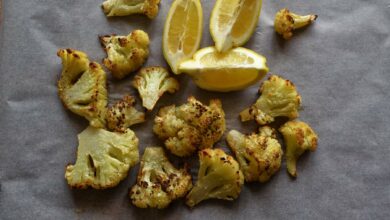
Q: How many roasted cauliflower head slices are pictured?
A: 13